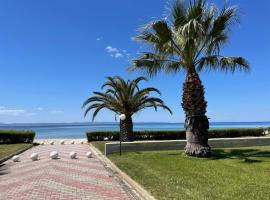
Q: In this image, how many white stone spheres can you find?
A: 10